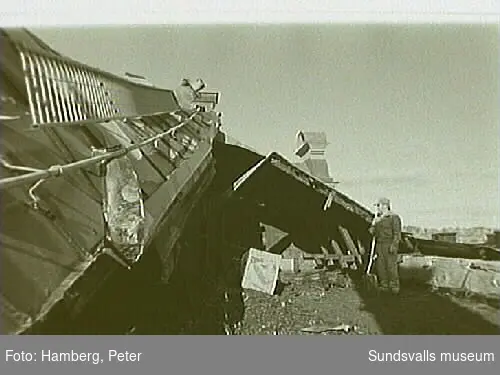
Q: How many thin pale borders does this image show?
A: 1